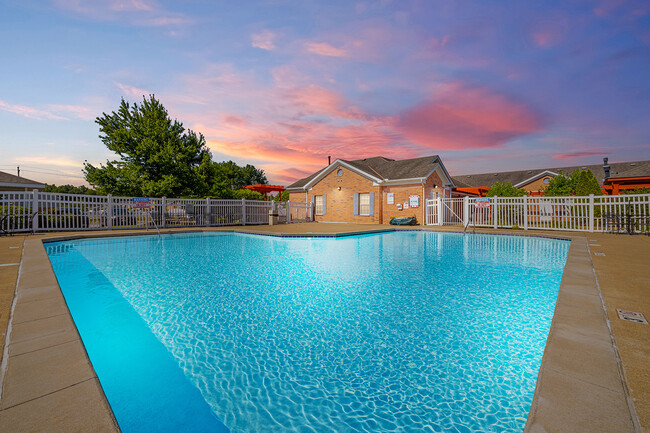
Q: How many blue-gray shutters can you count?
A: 6